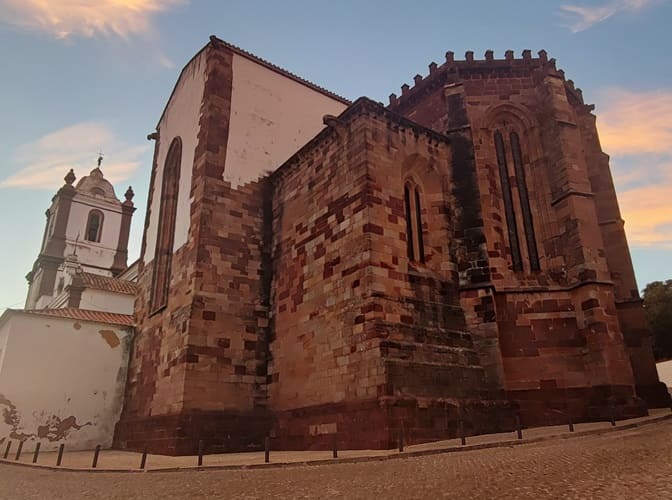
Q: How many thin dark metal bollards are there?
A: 14